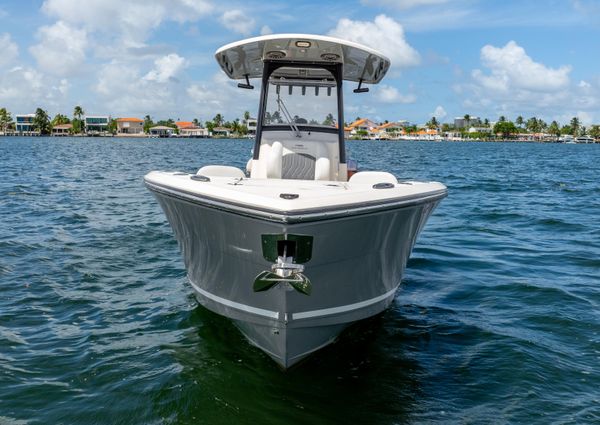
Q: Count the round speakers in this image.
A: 2